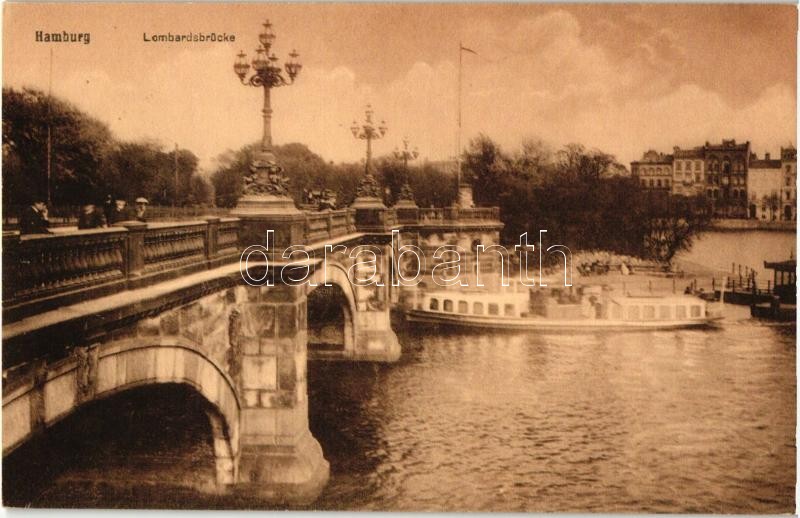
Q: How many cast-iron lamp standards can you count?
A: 3